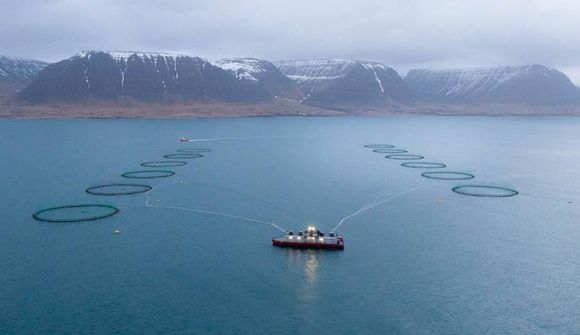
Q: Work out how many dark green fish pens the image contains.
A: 12